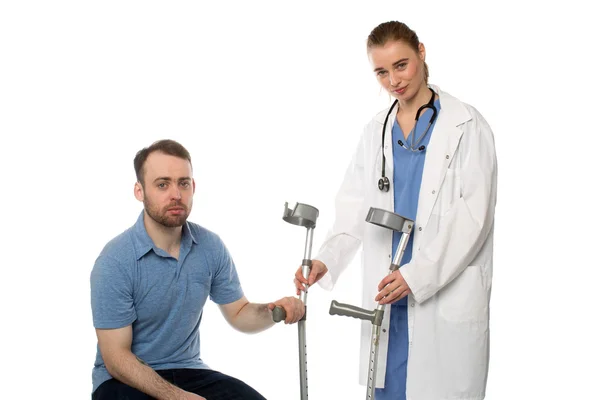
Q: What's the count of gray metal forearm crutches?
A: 2